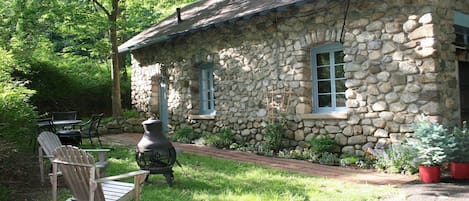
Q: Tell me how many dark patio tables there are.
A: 1